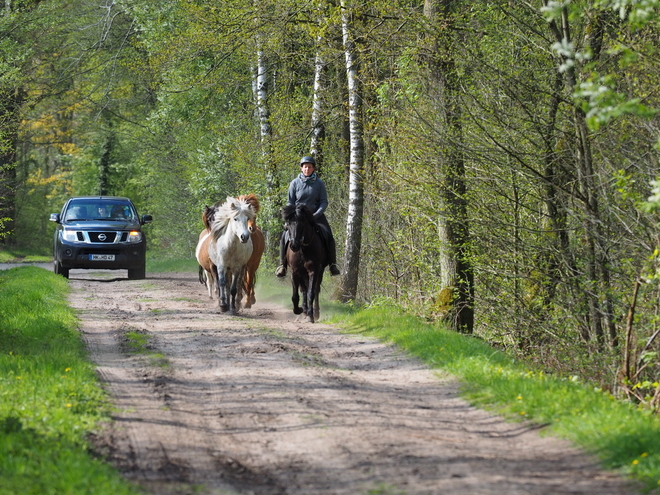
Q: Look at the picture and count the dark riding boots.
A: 2